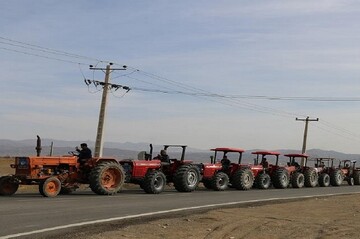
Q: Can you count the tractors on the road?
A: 7